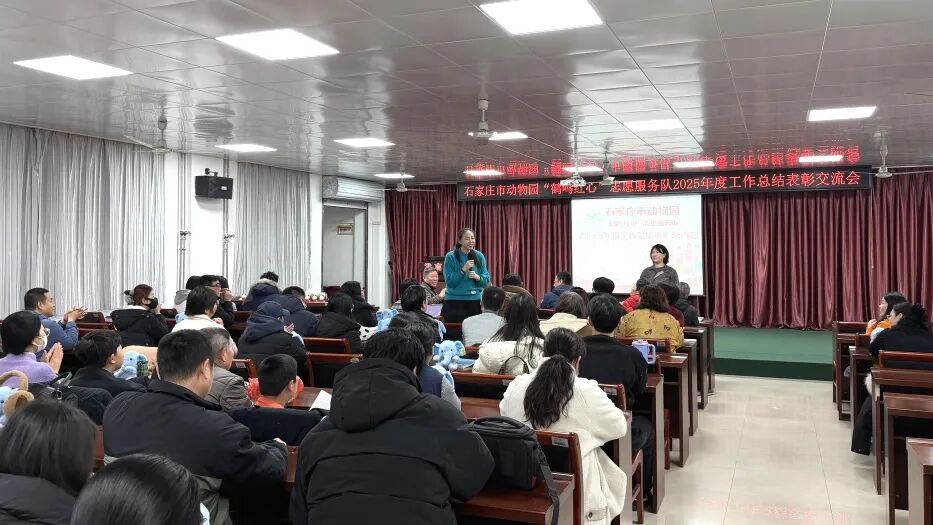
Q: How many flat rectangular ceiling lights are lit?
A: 13